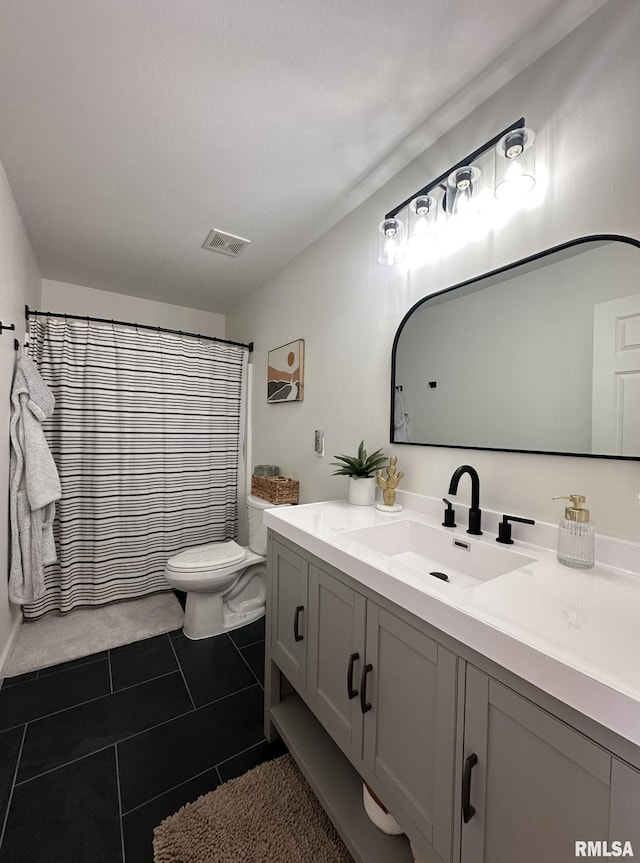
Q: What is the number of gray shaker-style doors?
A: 4